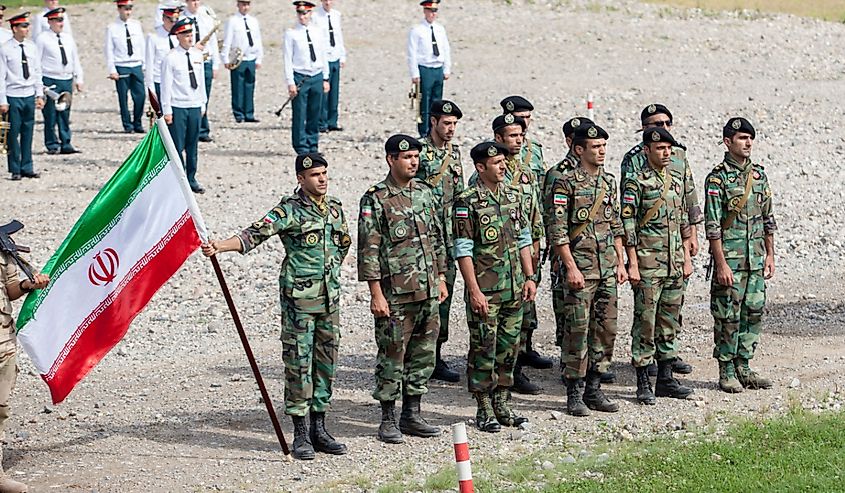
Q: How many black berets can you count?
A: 11